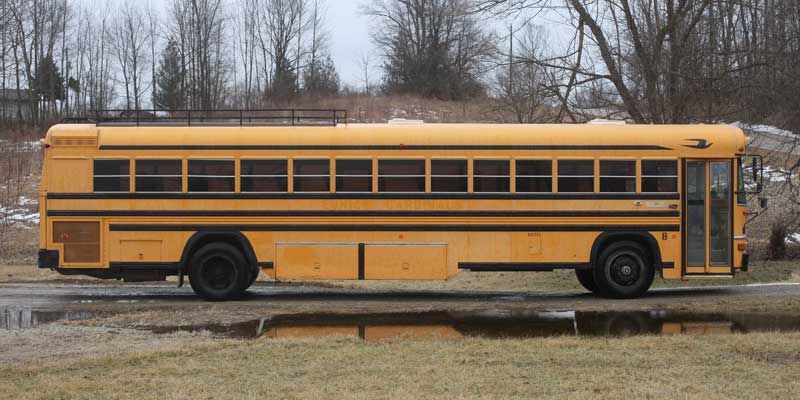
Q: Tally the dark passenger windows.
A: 13